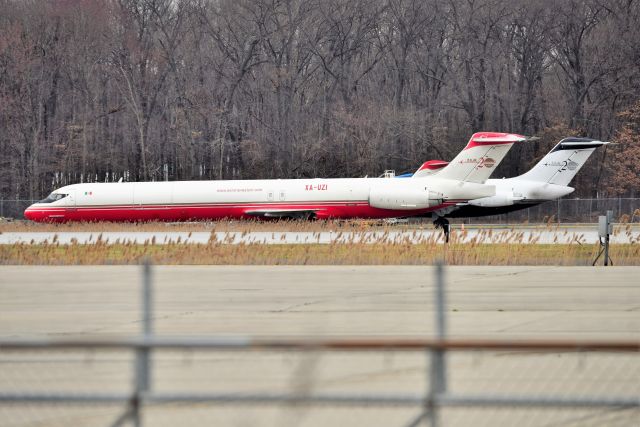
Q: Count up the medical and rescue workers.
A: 0